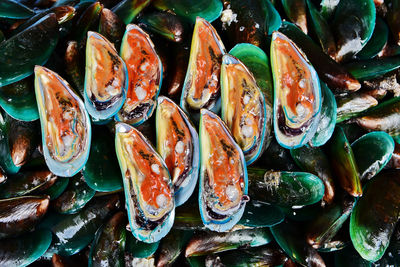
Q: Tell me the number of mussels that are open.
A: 9